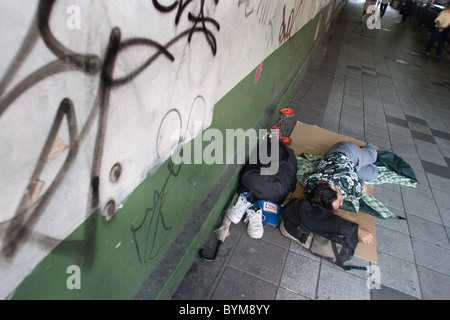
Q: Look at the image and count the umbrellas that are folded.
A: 1